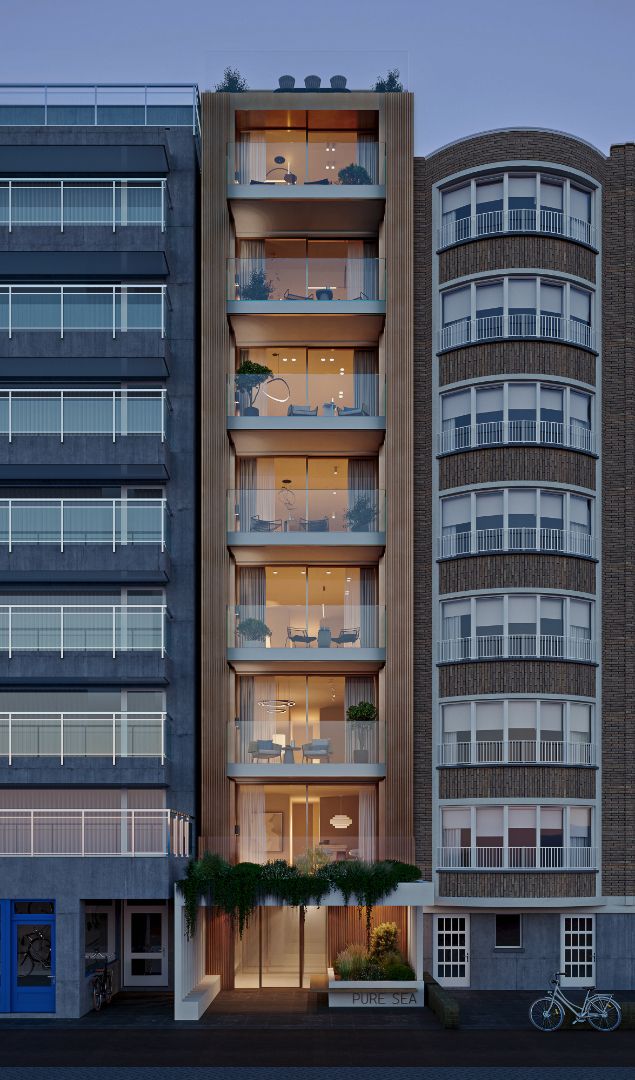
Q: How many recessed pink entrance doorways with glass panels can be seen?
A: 0